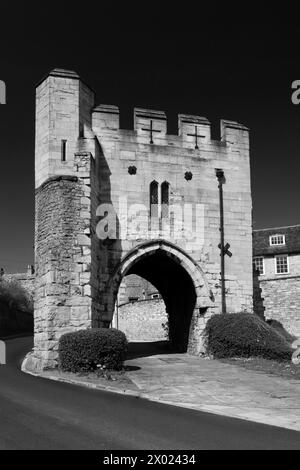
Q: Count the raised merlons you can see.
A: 4